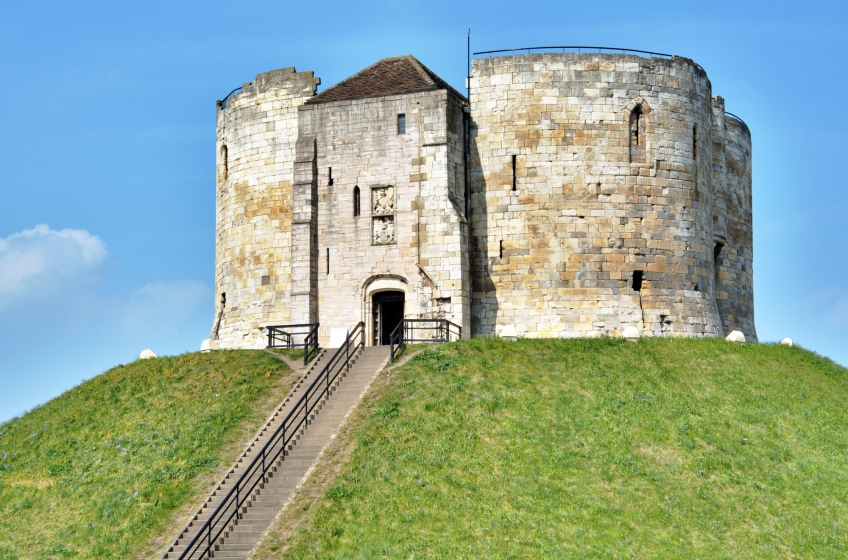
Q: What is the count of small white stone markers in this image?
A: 6